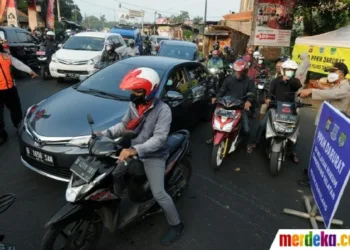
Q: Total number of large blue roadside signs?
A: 1